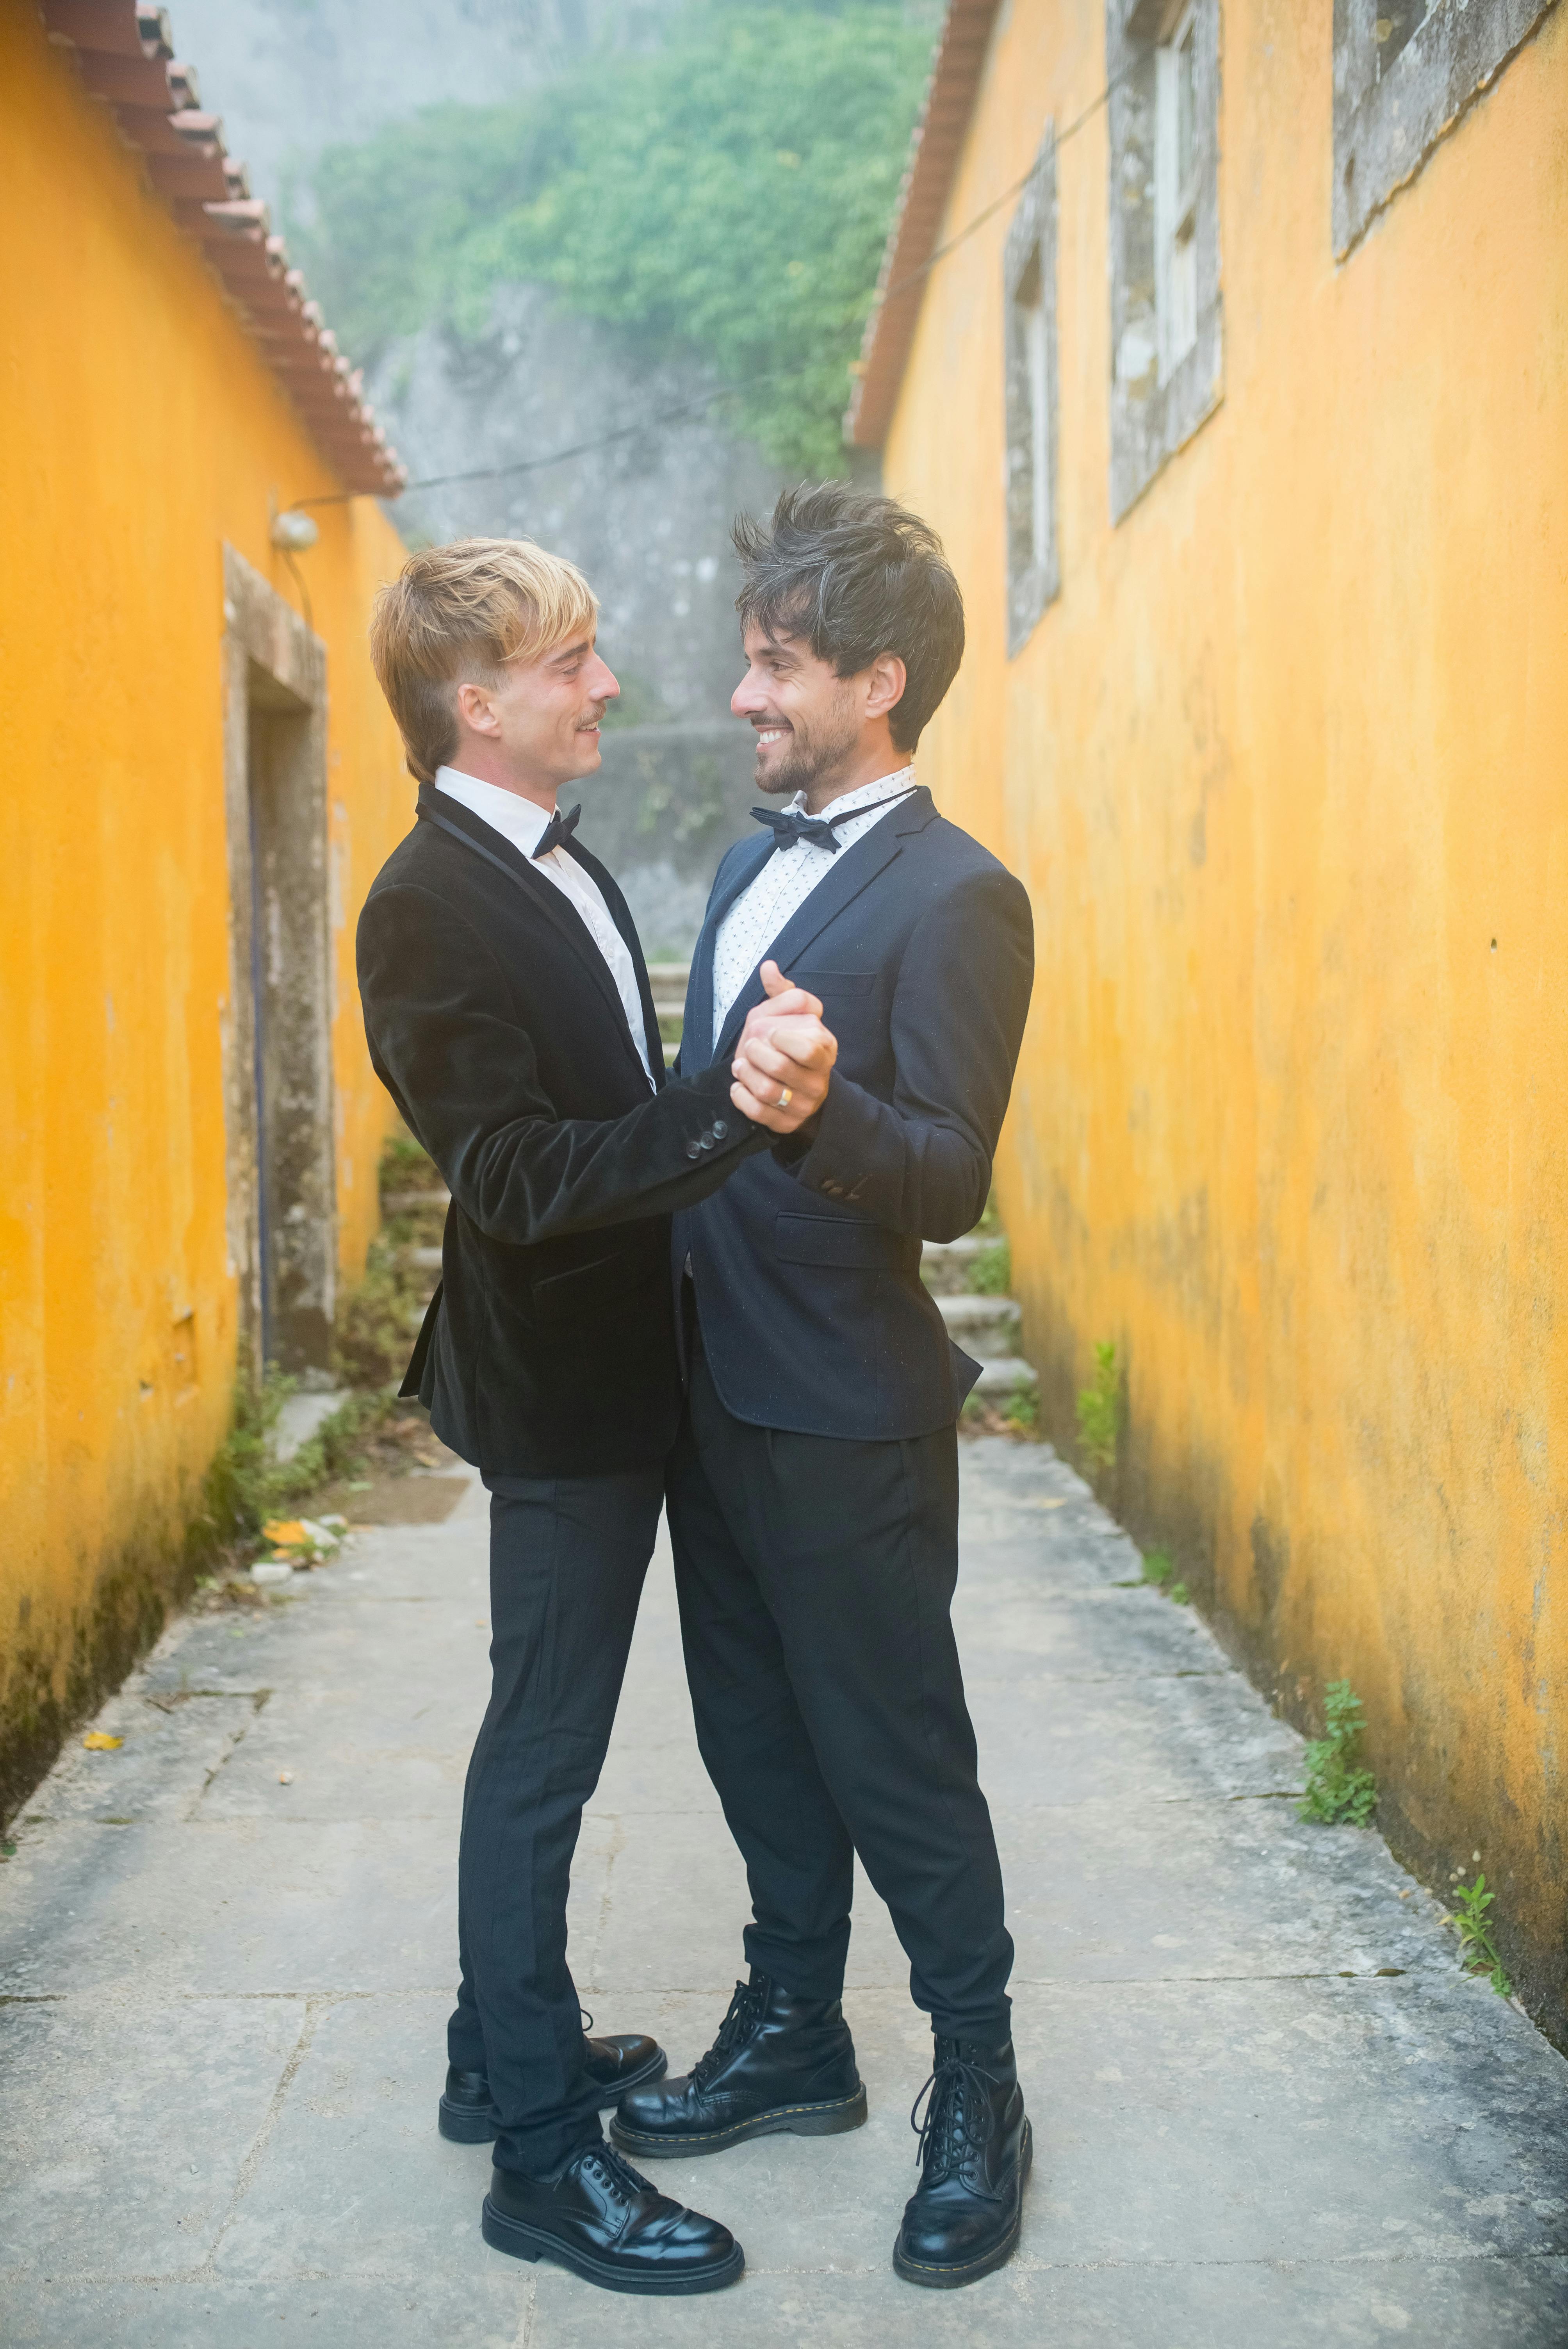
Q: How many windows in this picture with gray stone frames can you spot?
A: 3